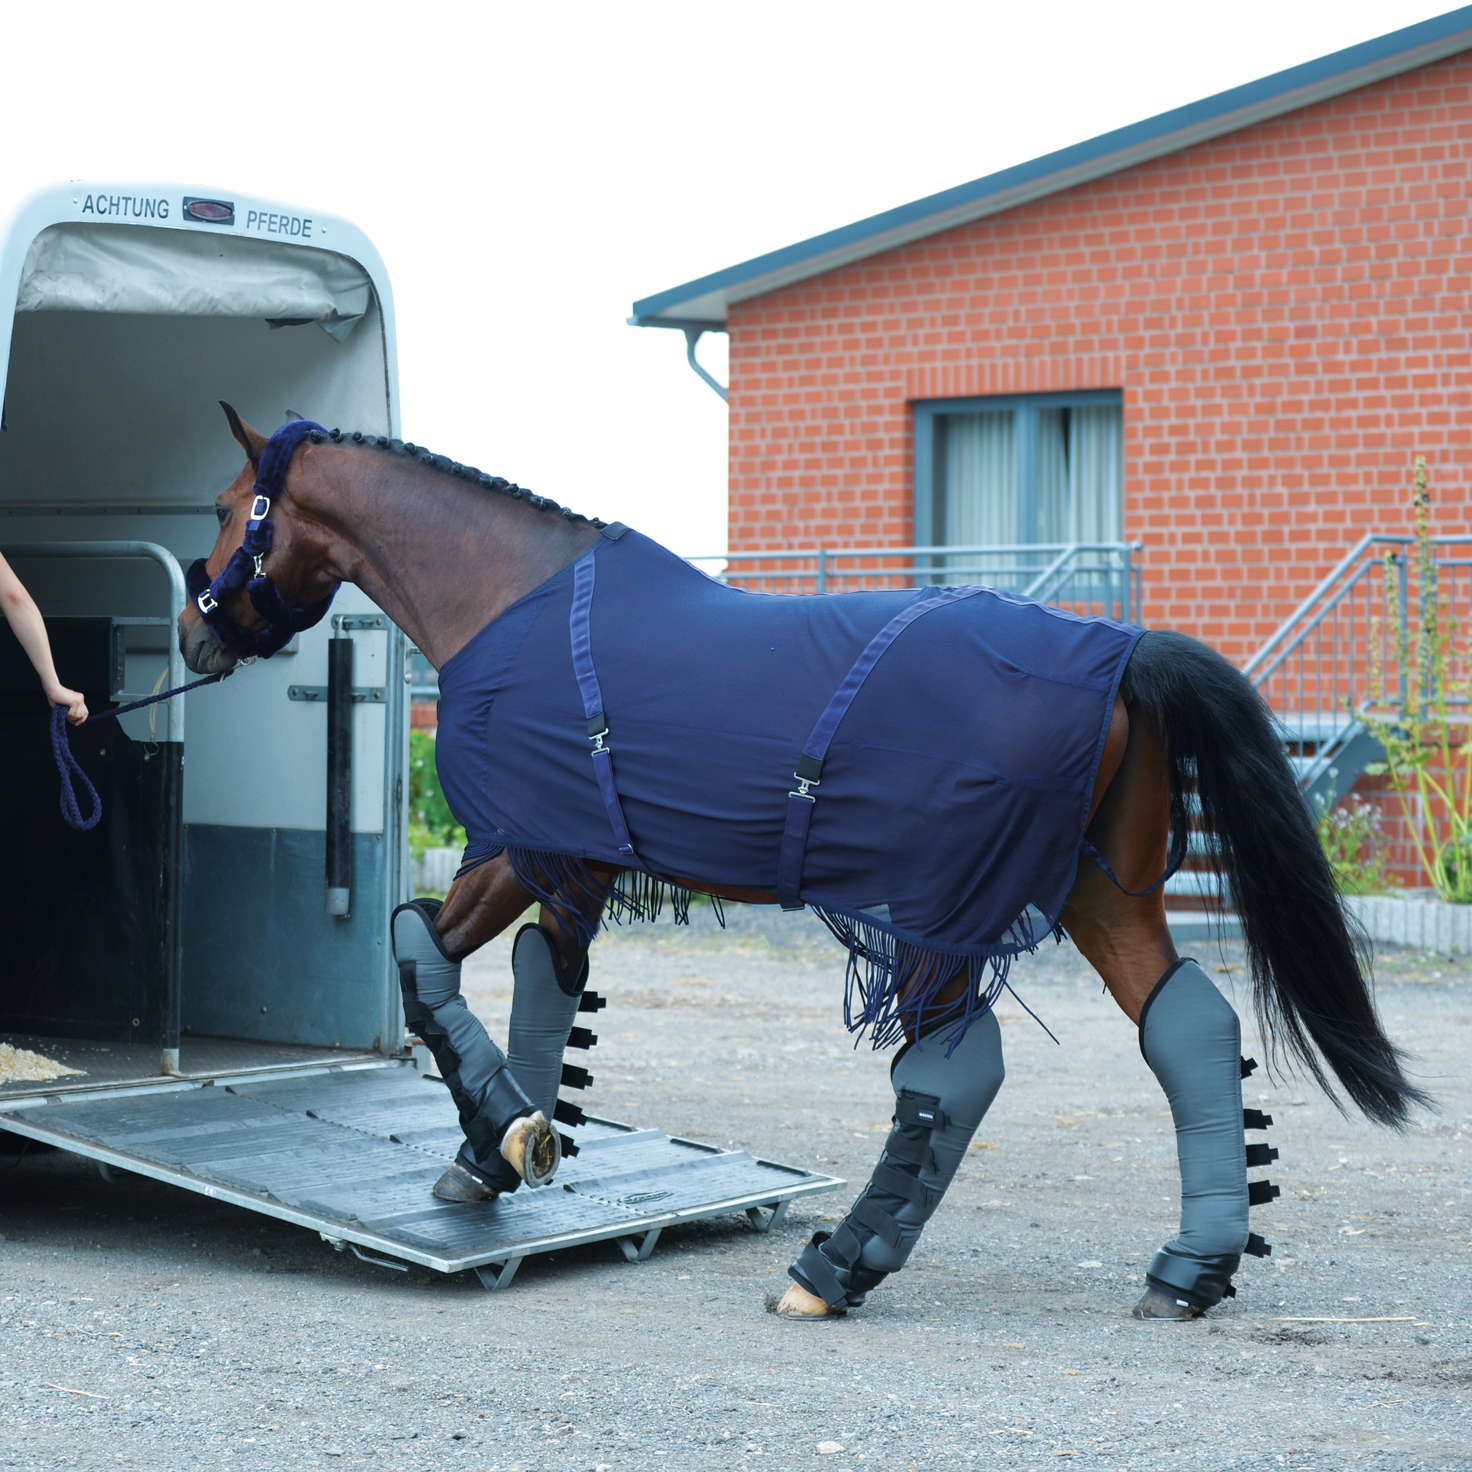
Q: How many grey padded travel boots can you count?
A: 4